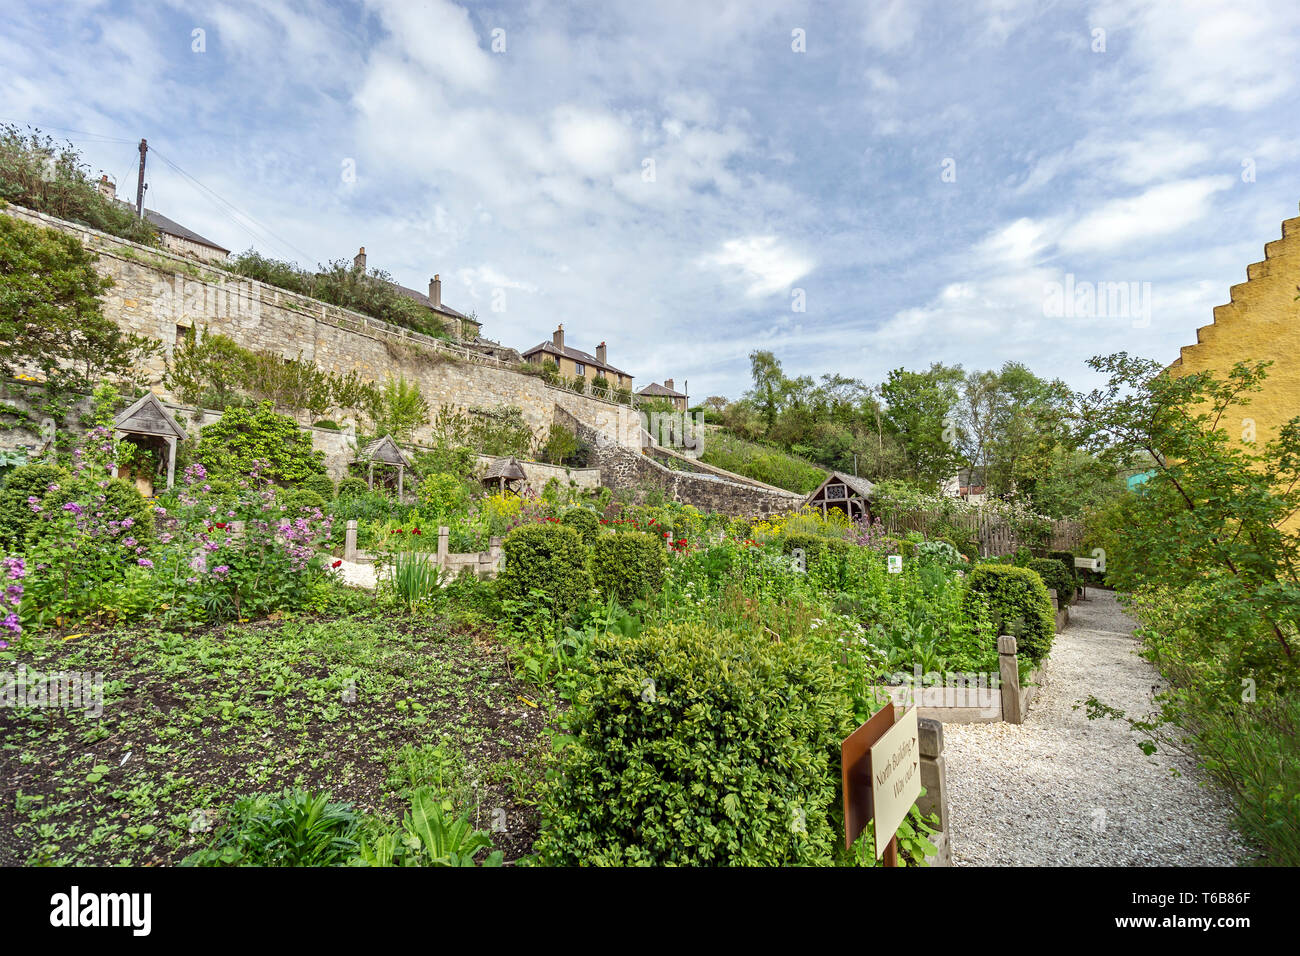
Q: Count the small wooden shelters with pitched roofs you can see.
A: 4